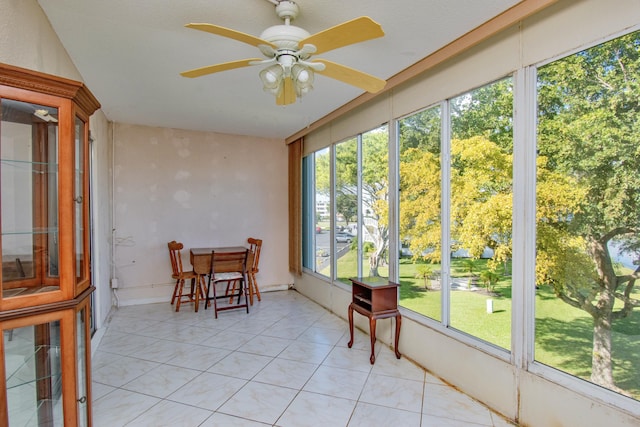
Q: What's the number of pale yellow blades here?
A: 5